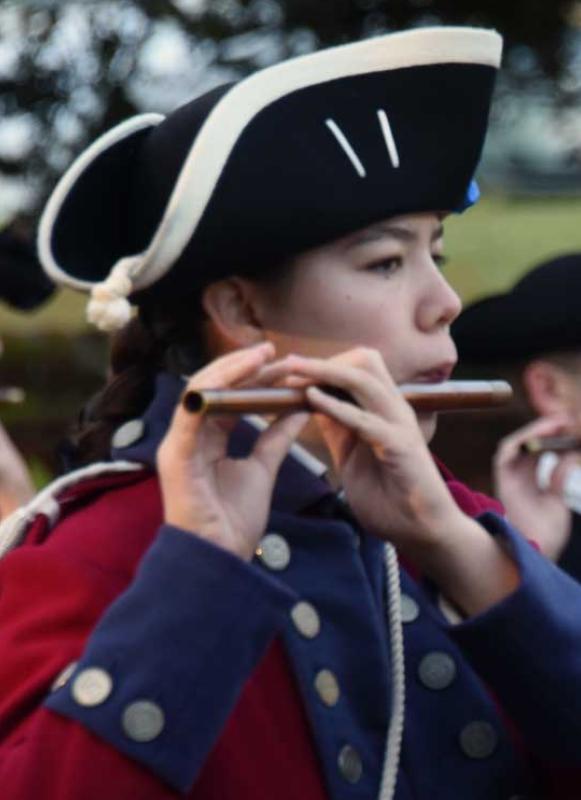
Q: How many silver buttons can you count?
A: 11